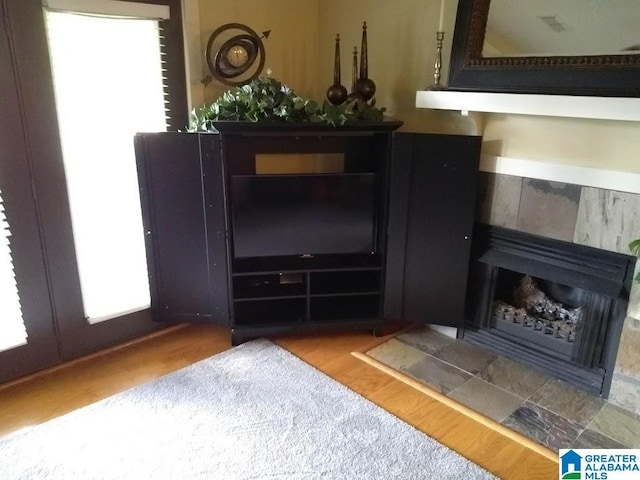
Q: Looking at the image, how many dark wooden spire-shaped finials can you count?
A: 3